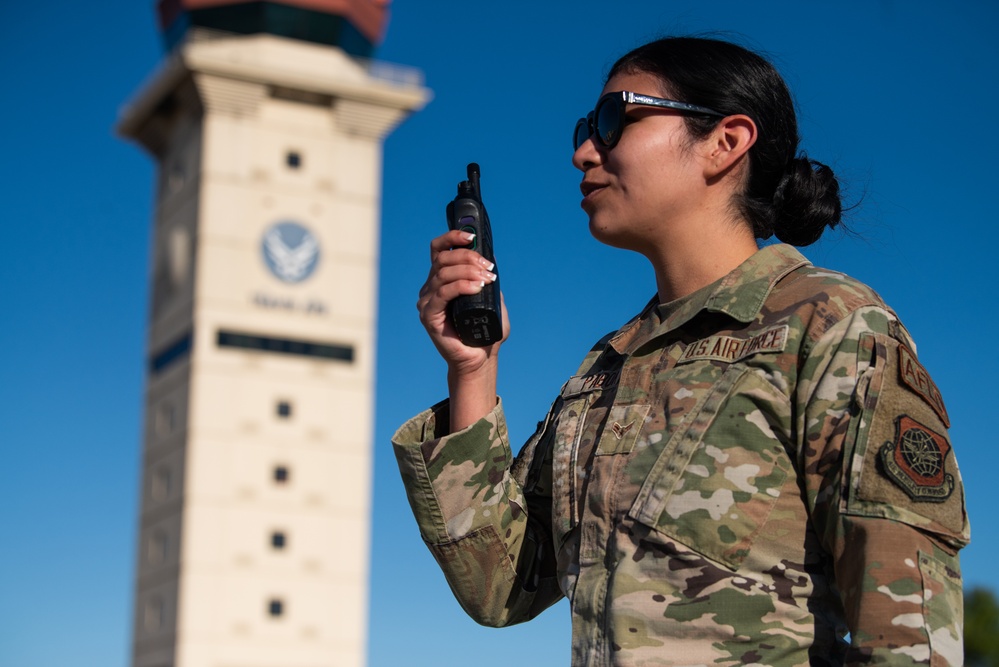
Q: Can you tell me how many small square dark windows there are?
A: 5